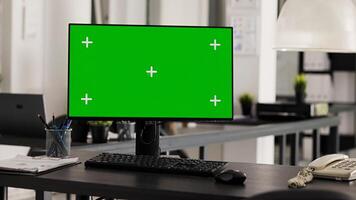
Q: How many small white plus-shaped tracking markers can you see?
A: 5